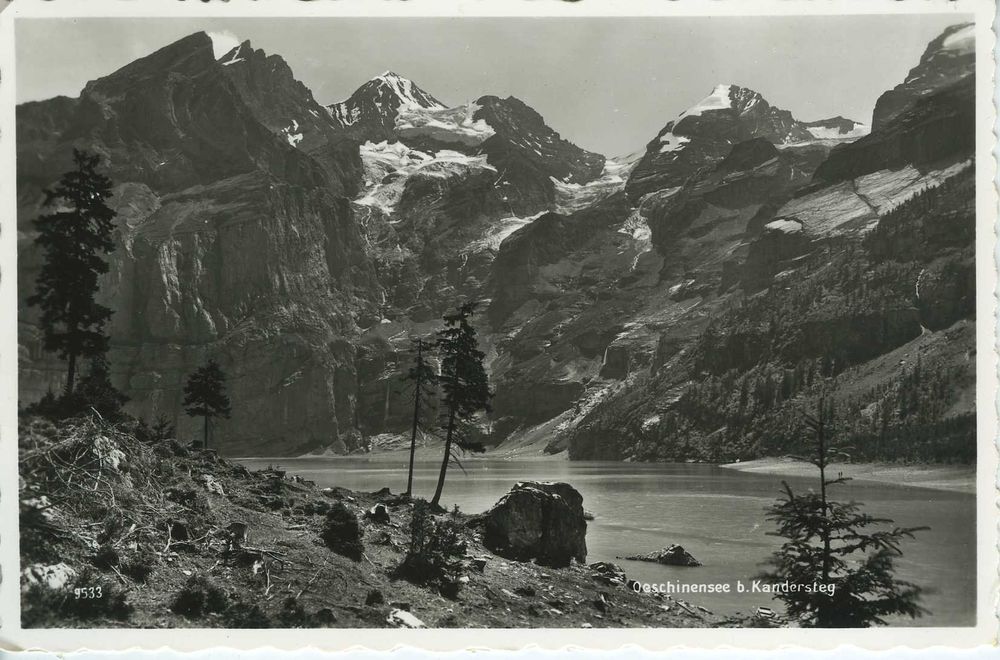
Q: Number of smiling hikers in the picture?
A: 0